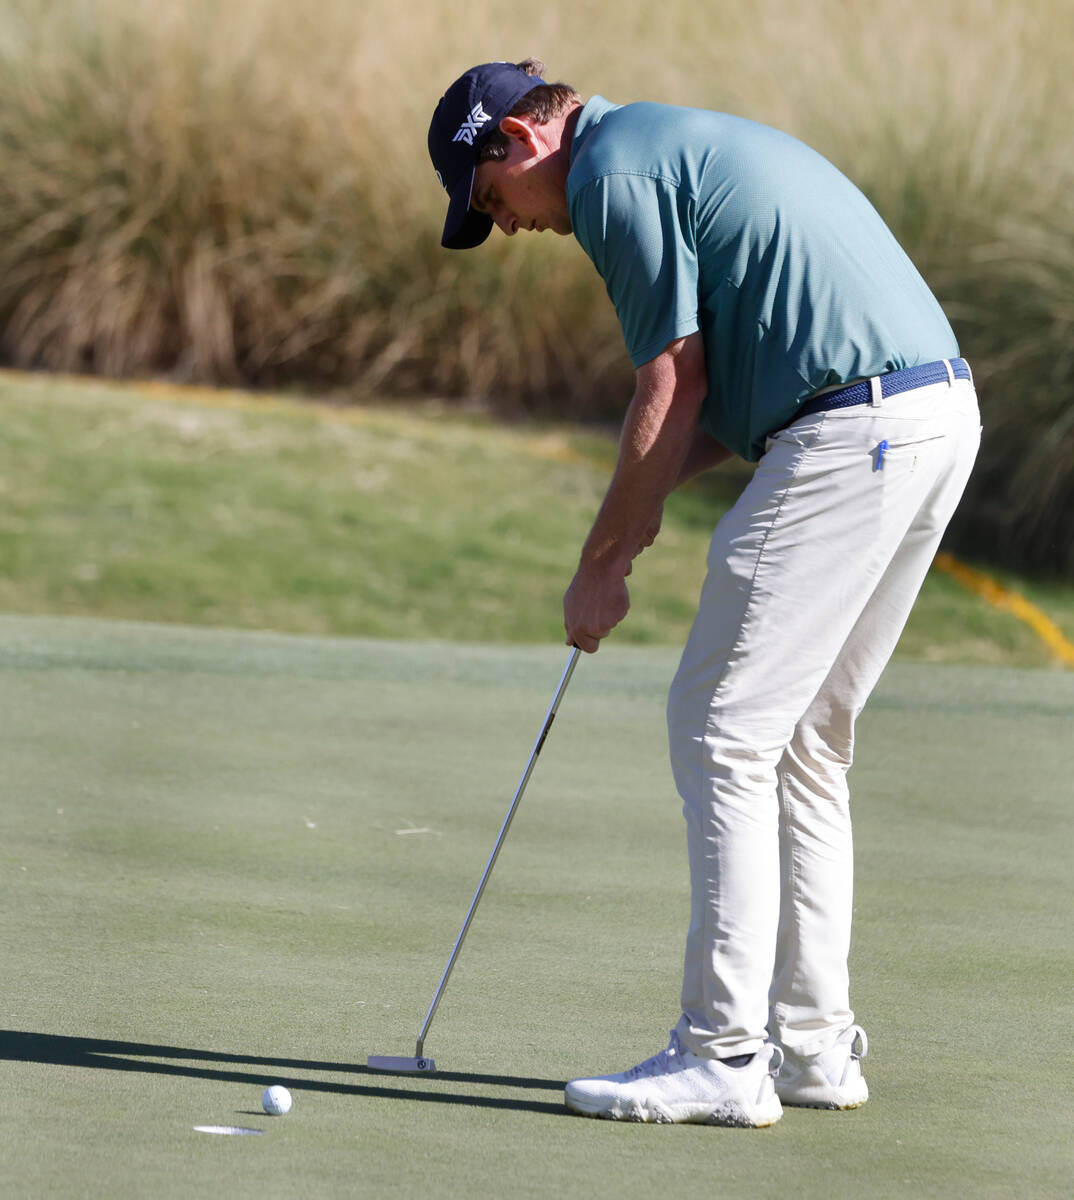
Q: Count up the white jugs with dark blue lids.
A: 0